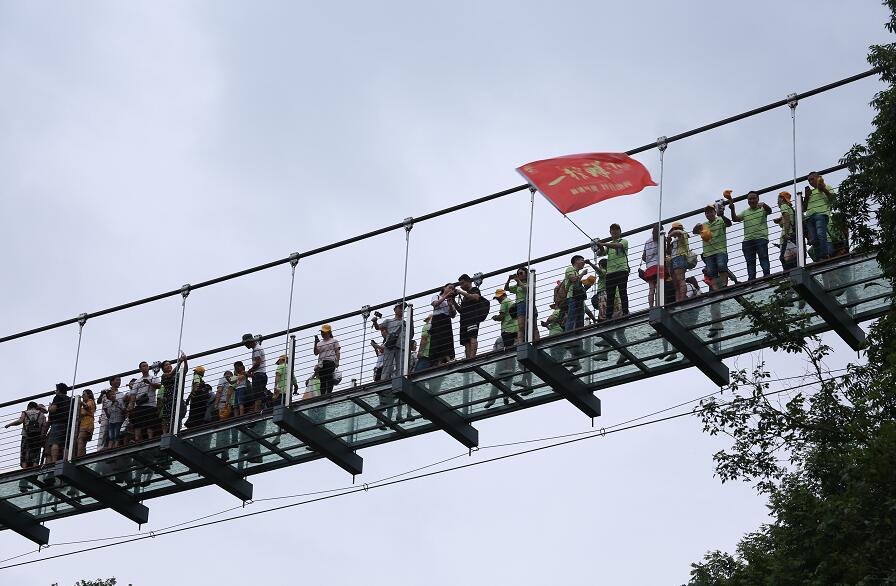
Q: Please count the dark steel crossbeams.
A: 8